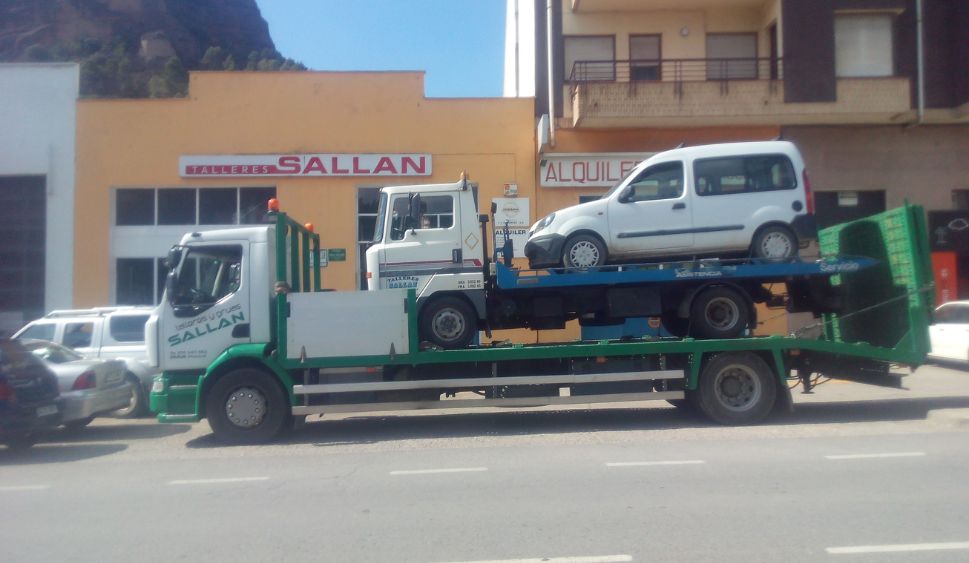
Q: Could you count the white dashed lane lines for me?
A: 7